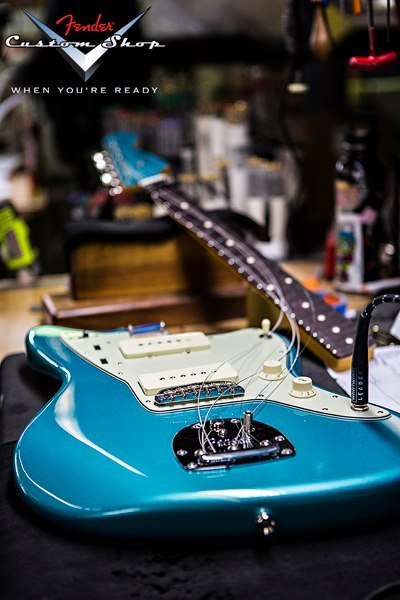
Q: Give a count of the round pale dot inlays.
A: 10